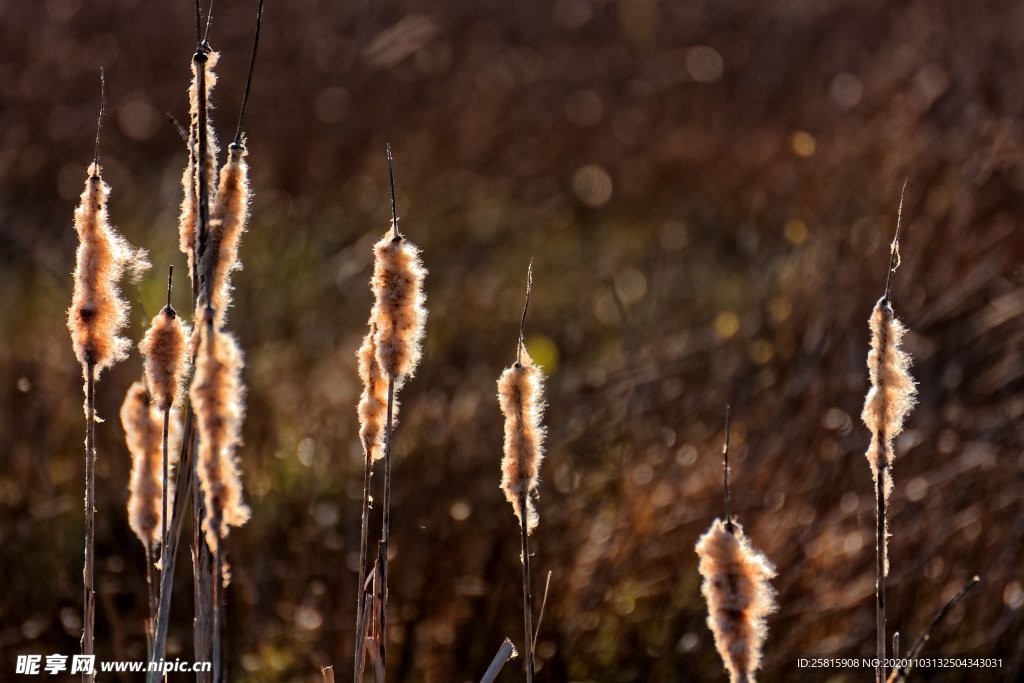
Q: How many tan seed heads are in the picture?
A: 11